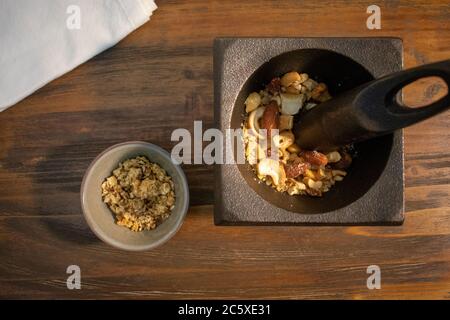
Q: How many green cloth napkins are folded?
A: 0